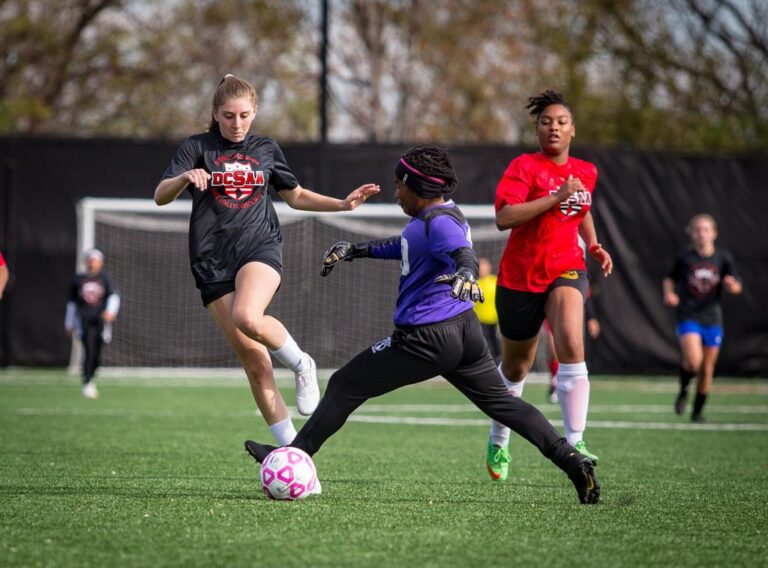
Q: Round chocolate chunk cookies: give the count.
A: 0